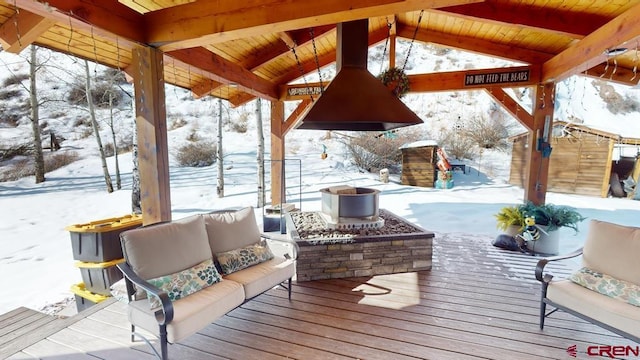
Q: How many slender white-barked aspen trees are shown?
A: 6